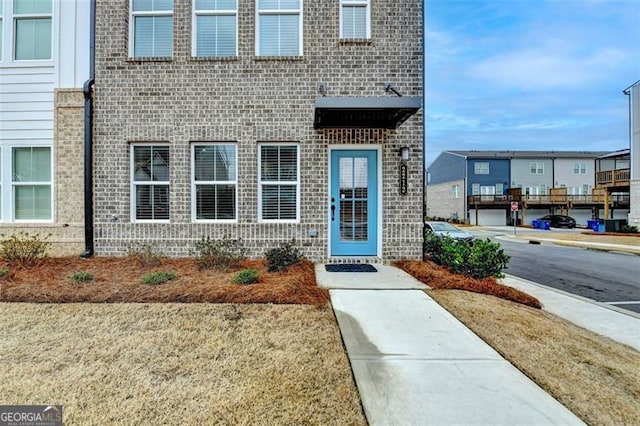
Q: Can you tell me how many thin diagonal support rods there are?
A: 2